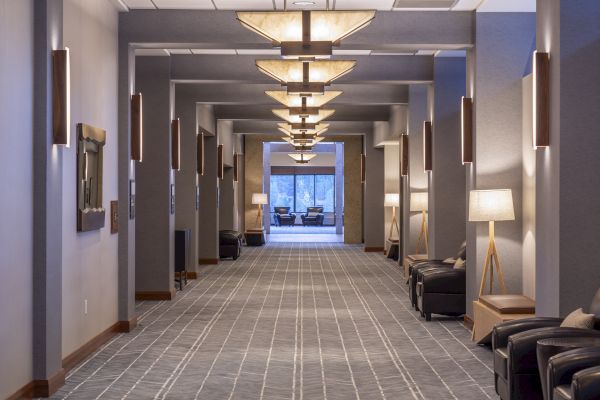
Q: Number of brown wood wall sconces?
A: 11